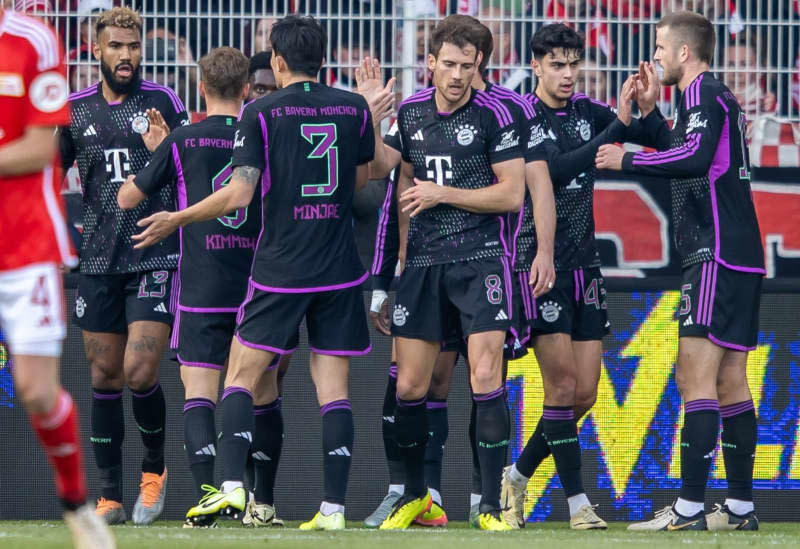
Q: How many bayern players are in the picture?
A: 8